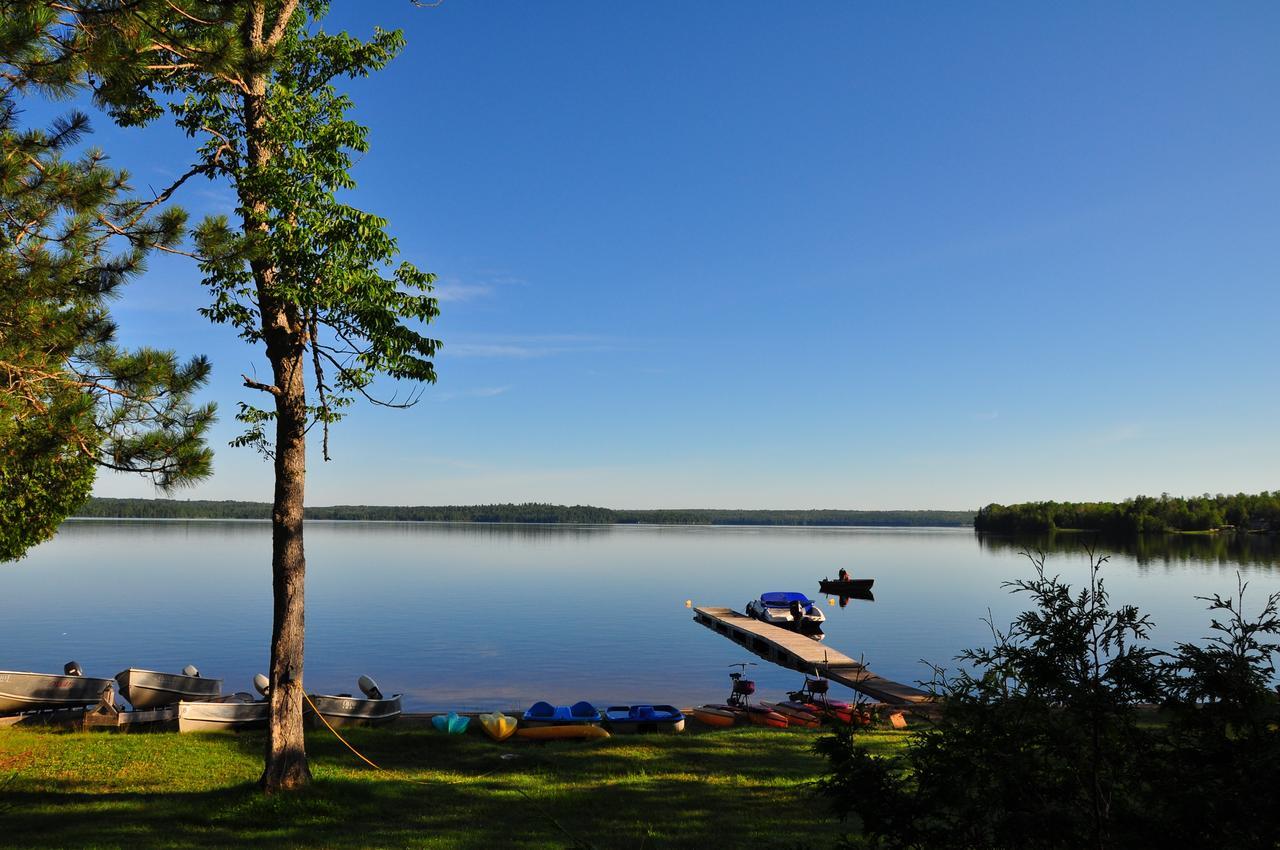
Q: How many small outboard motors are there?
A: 4